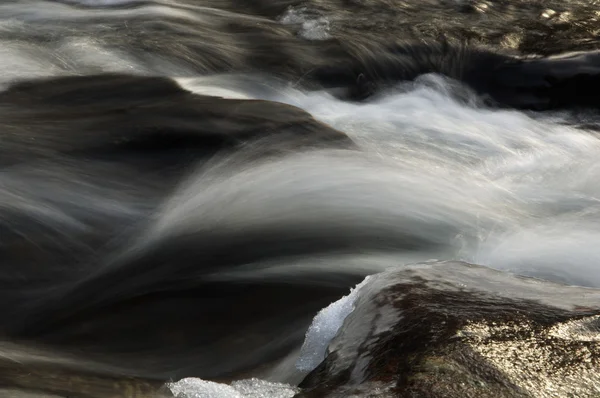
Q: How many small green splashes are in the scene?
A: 0